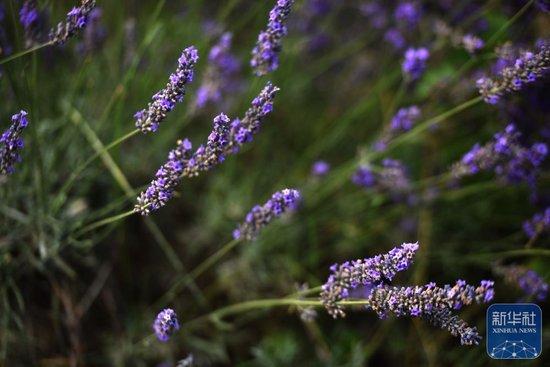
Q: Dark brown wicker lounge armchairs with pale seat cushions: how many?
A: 0